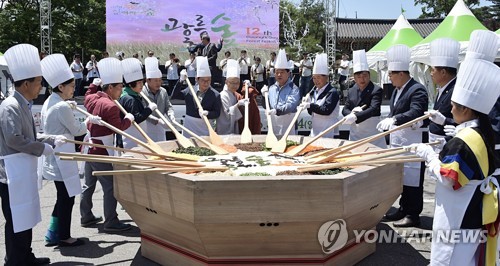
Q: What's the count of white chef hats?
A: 14